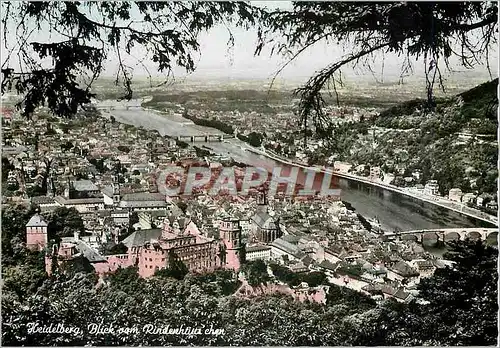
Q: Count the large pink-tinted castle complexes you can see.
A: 1